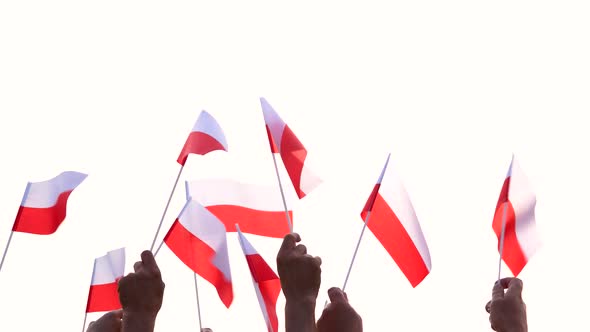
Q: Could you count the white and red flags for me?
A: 9